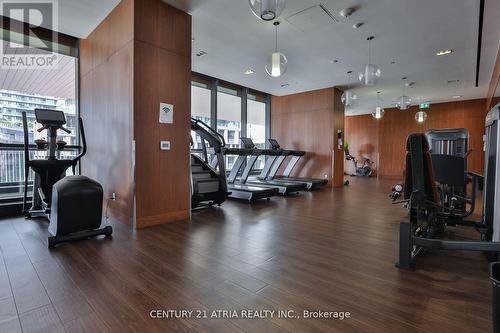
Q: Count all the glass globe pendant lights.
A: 7